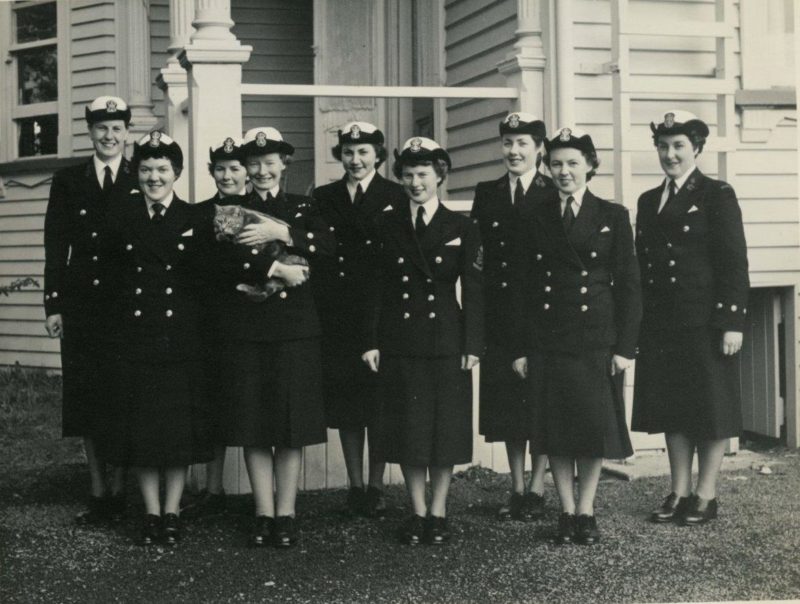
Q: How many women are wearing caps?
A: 9